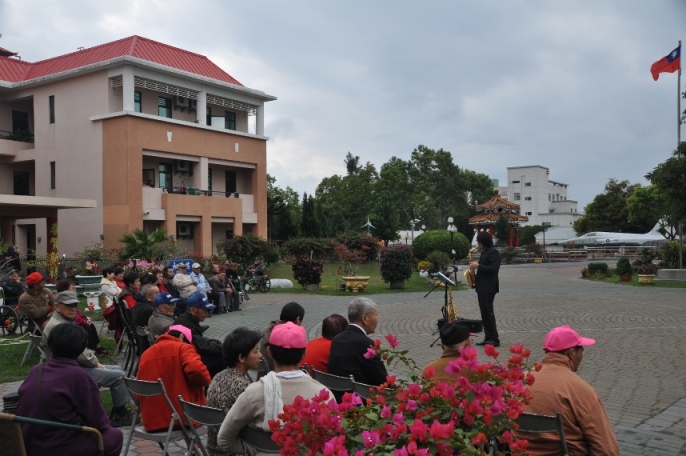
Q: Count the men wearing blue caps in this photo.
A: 2